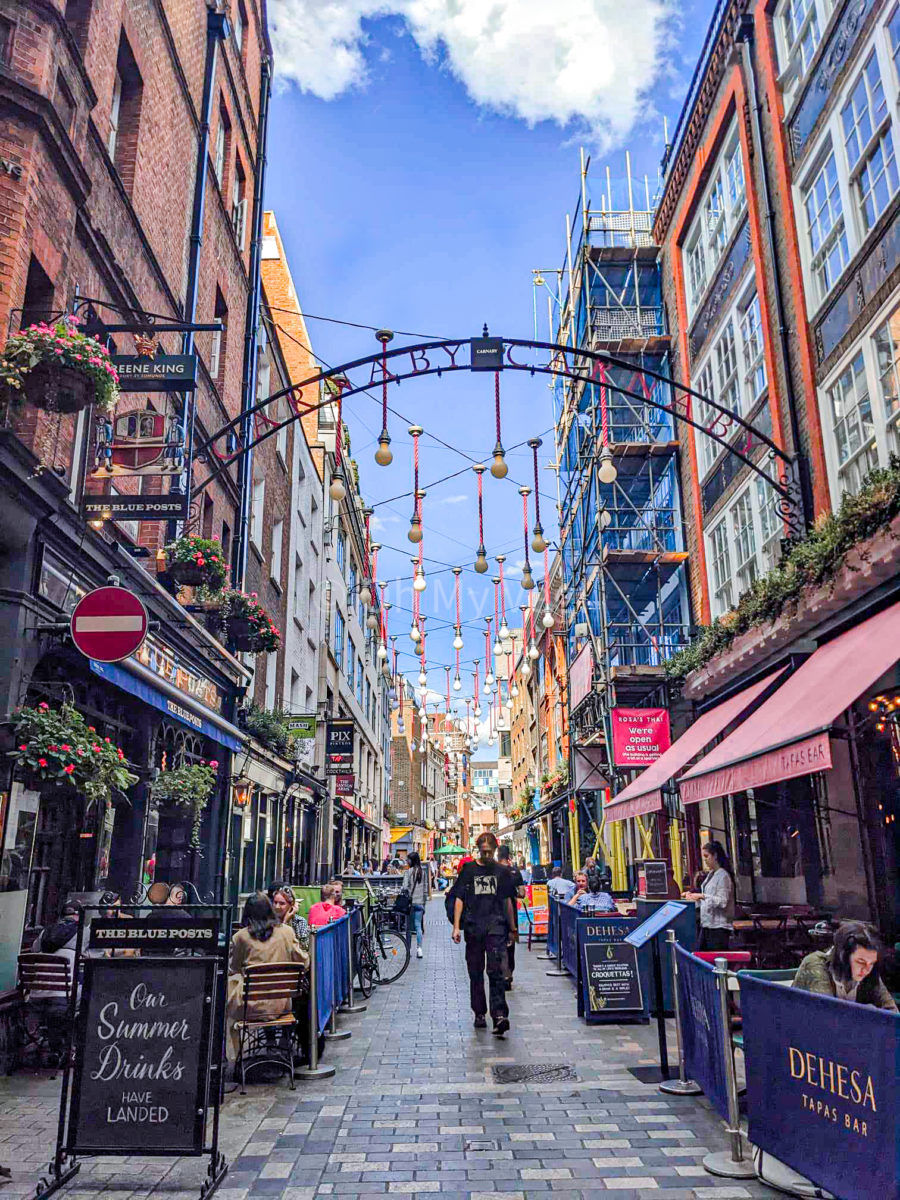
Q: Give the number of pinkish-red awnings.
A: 2